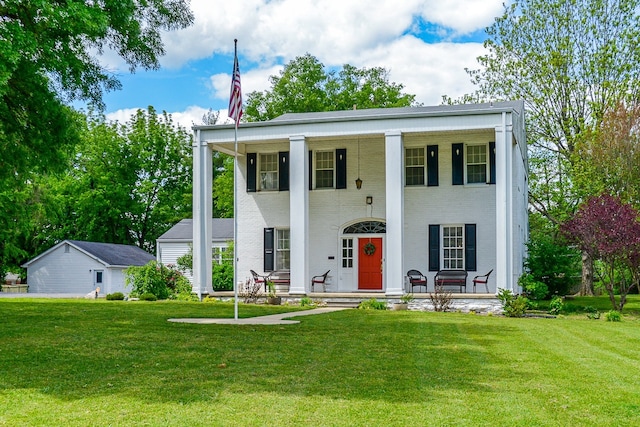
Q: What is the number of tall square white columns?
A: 4